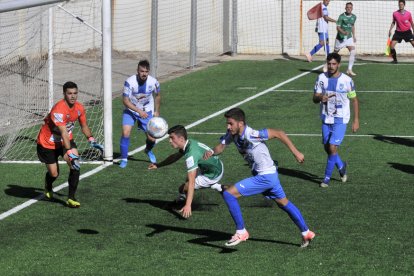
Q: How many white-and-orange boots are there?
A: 2